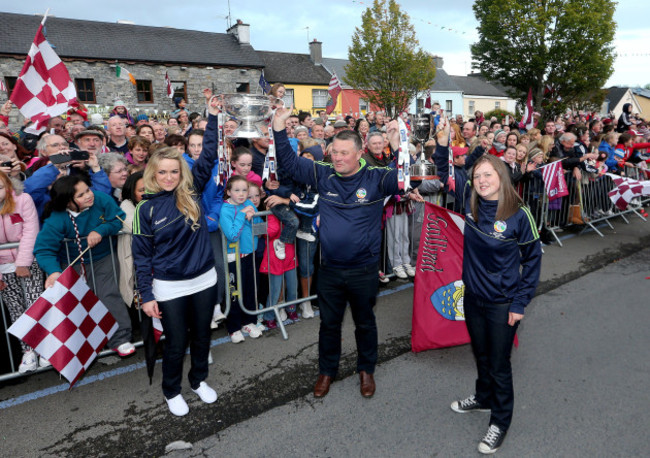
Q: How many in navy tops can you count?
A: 3